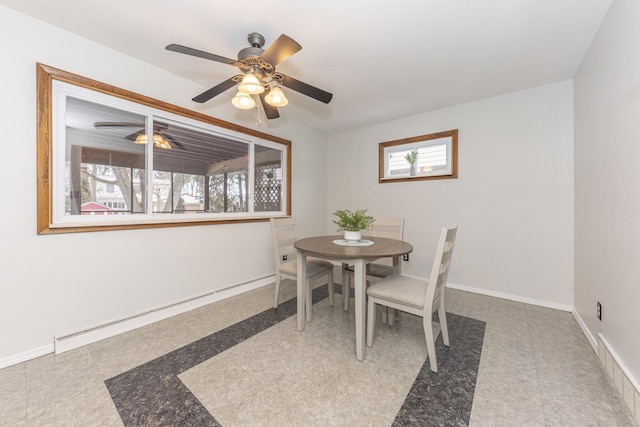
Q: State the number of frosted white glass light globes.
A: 3